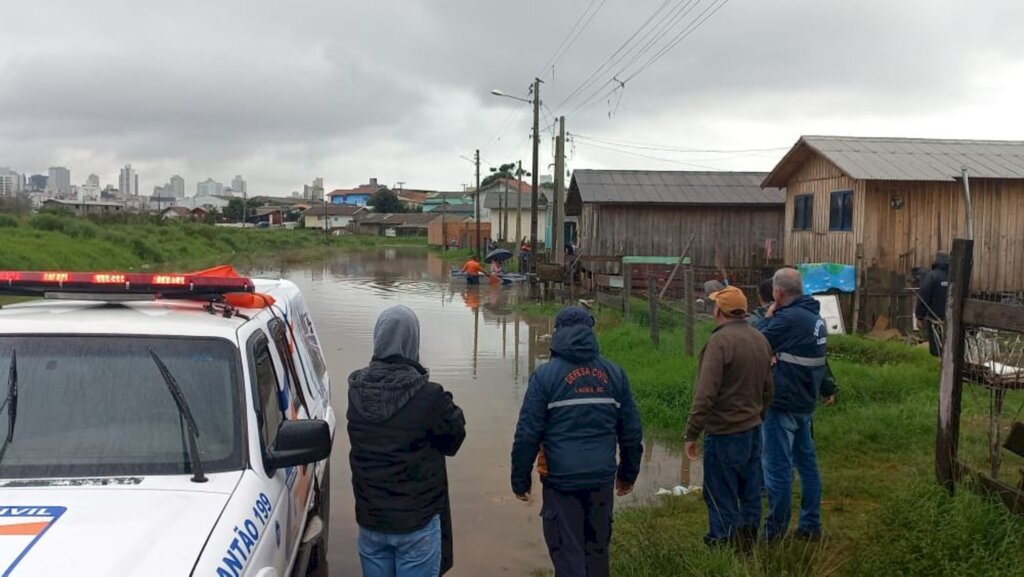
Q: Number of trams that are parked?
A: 0